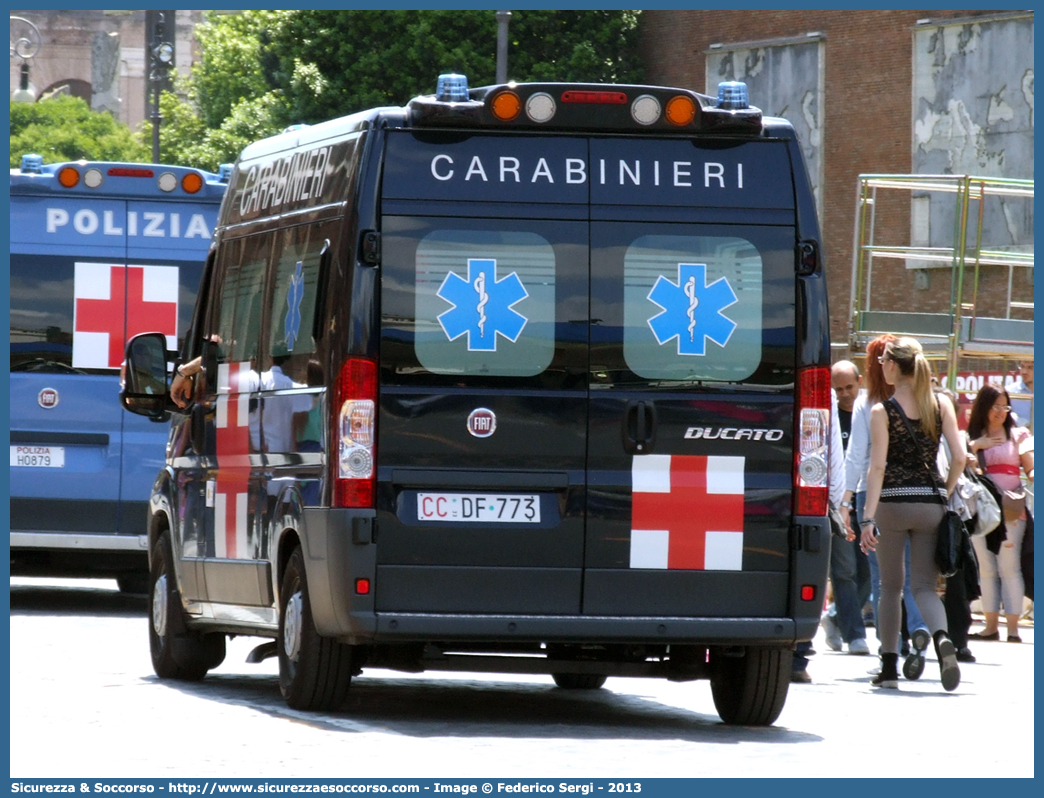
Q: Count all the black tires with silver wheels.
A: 2